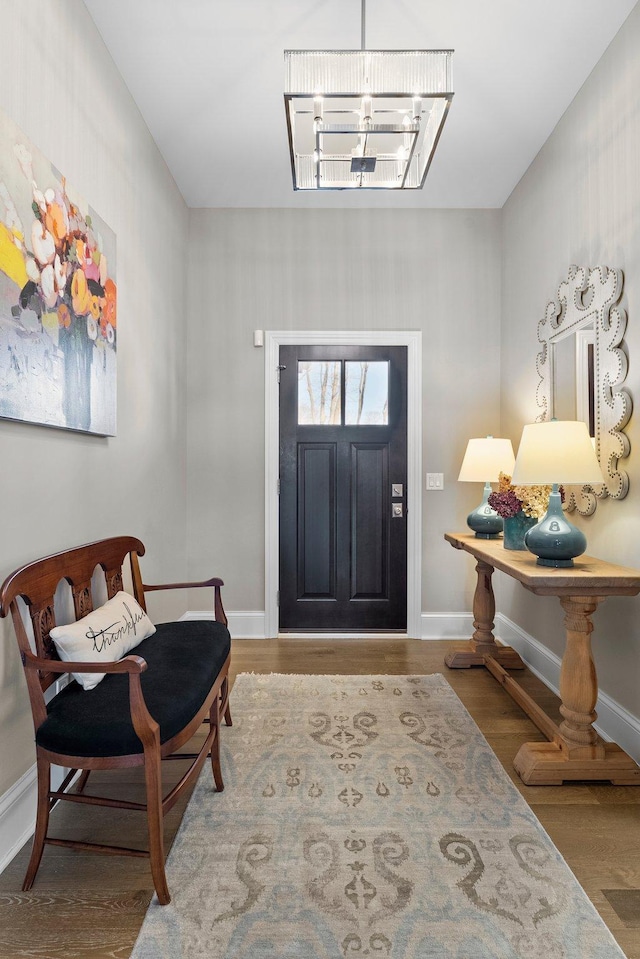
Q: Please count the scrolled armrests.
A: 2